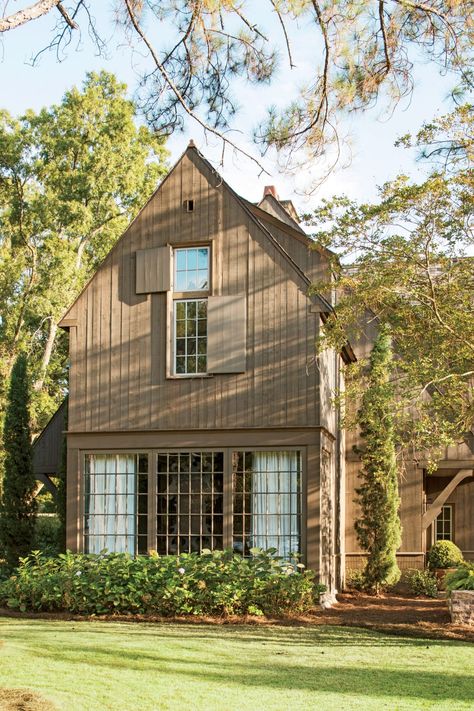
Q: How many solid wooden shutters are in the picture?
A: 2